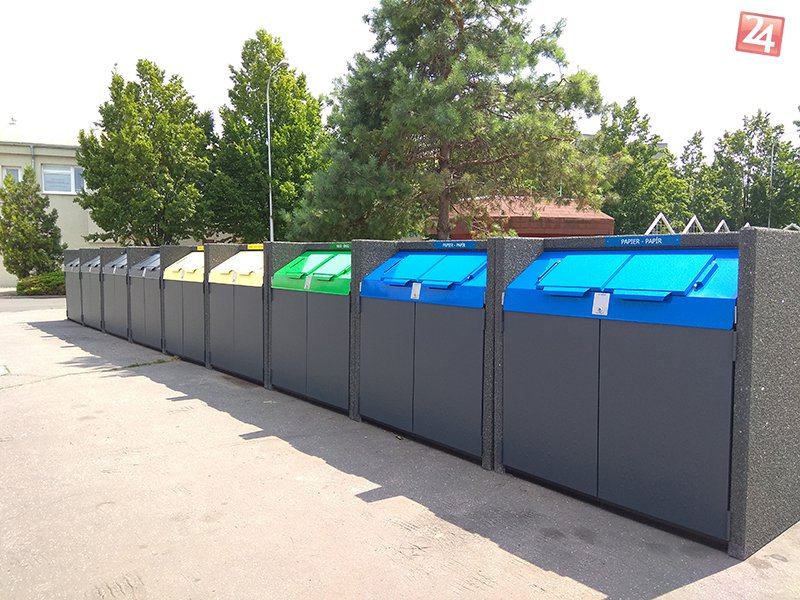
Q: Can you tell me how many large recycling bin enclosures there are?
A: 9